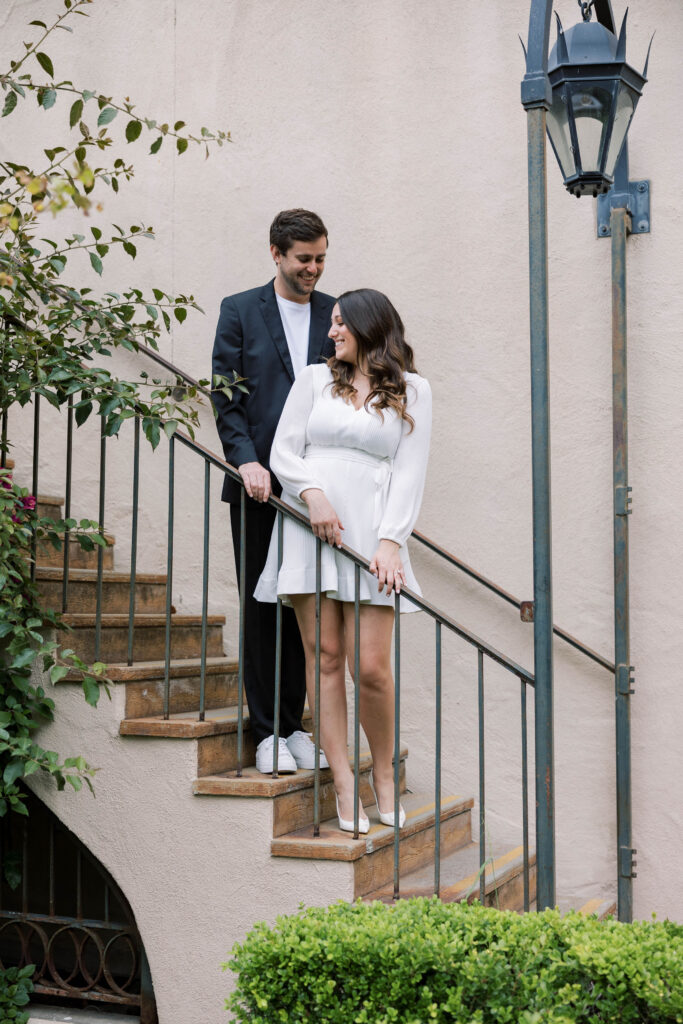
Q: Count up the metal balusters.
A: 15